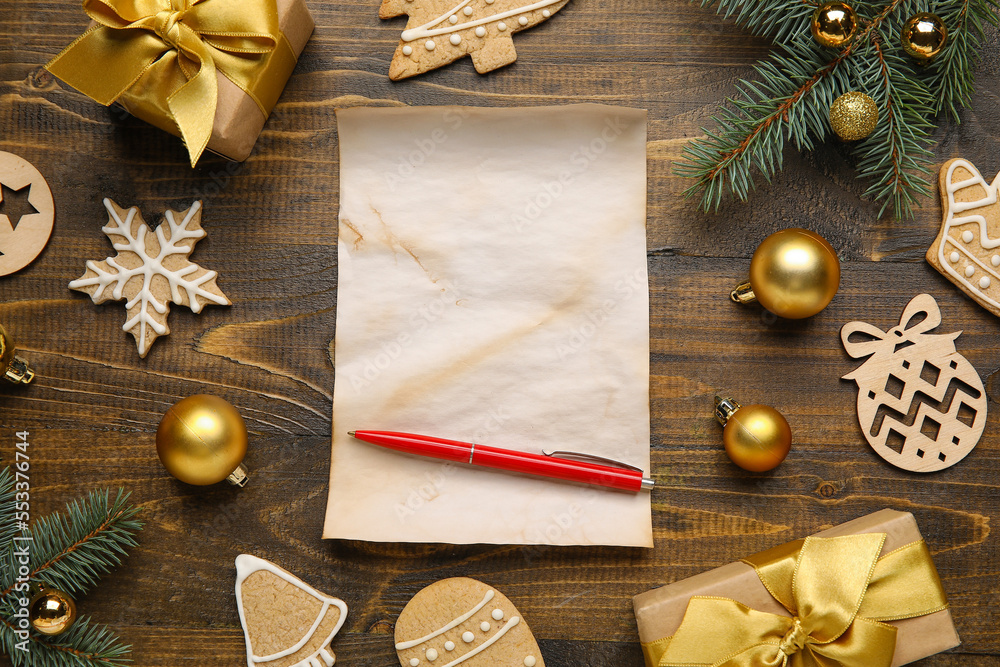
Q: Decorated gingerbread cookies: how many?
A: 5